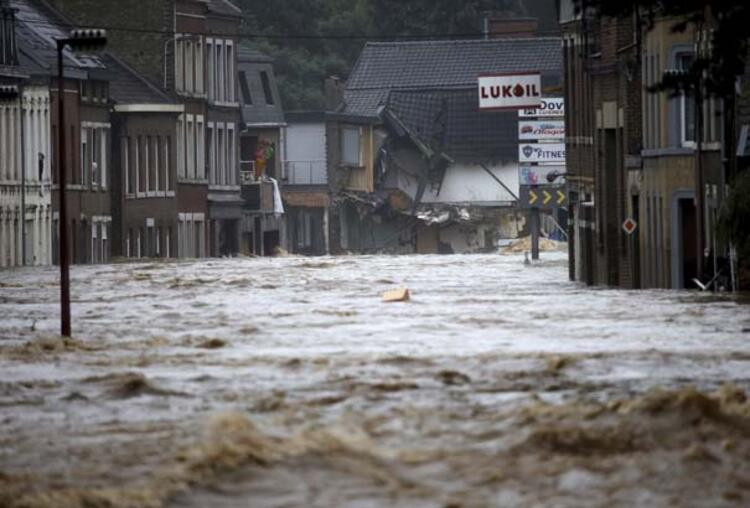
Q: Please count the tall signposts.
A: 1